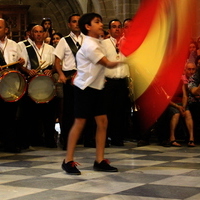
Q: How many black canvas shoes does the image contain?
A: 2